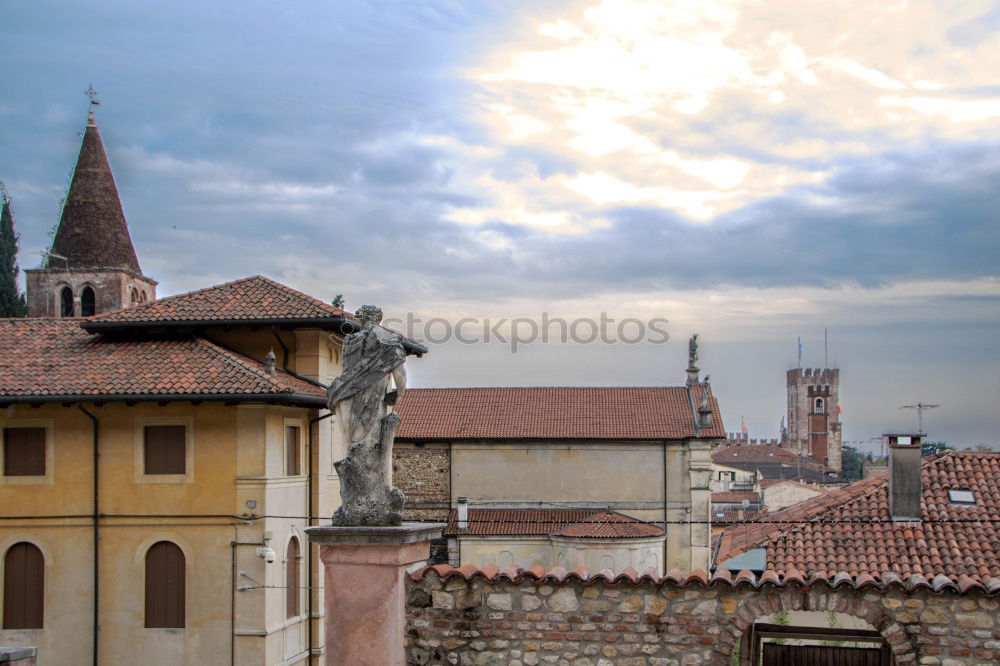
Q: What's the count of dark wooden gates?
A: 1